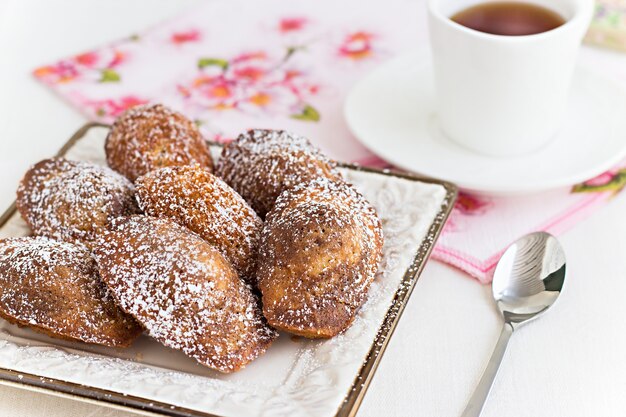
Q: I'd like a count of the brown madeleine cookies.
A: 7